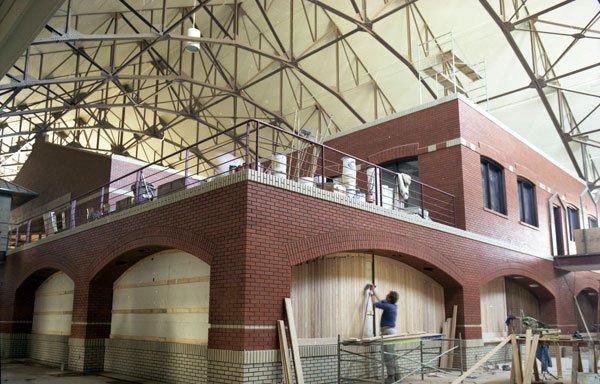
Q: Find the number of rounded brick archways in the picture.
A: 5